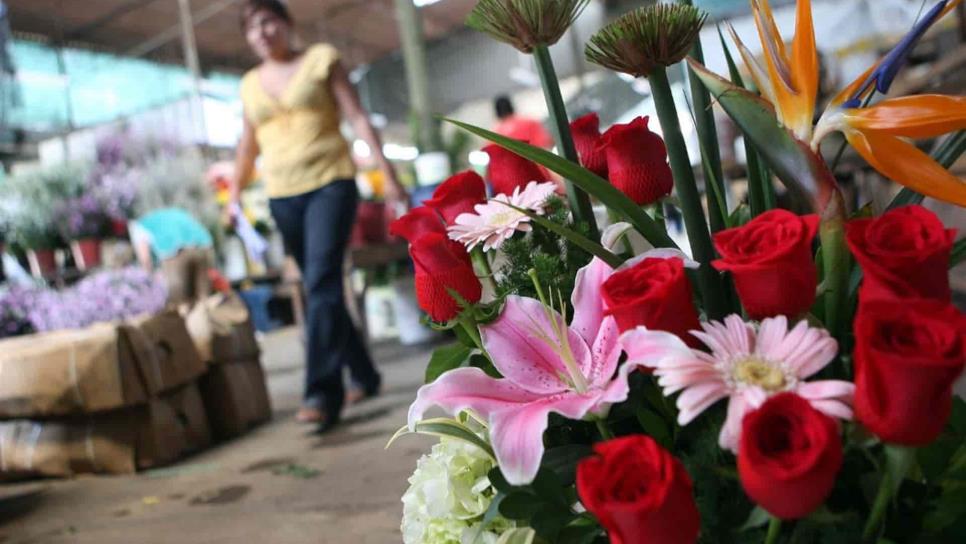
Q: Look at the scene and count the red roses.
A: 12